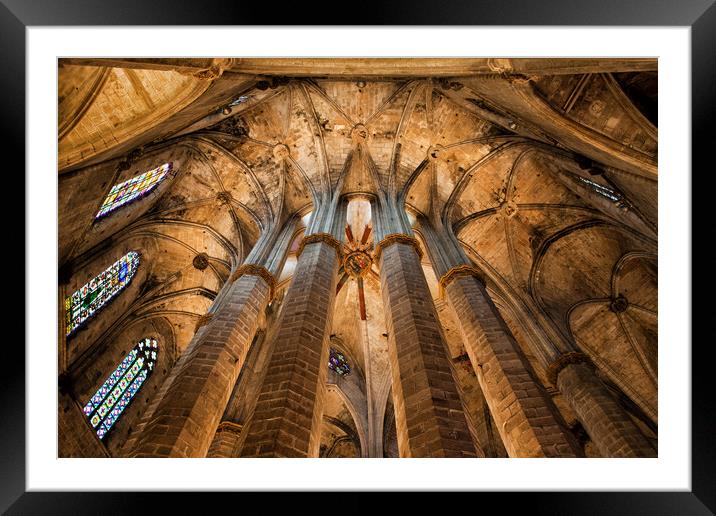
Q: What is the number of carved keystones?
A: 8